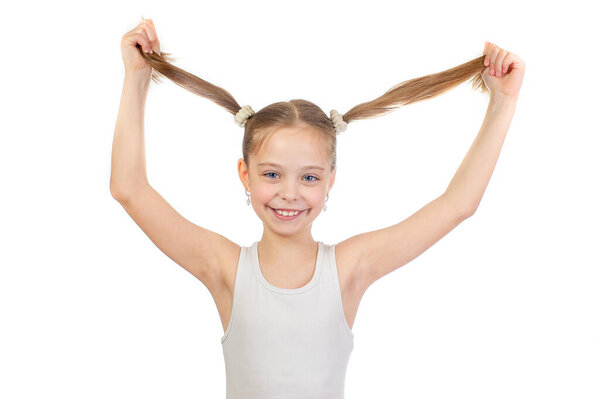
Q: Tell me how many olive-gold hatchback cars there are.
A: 0